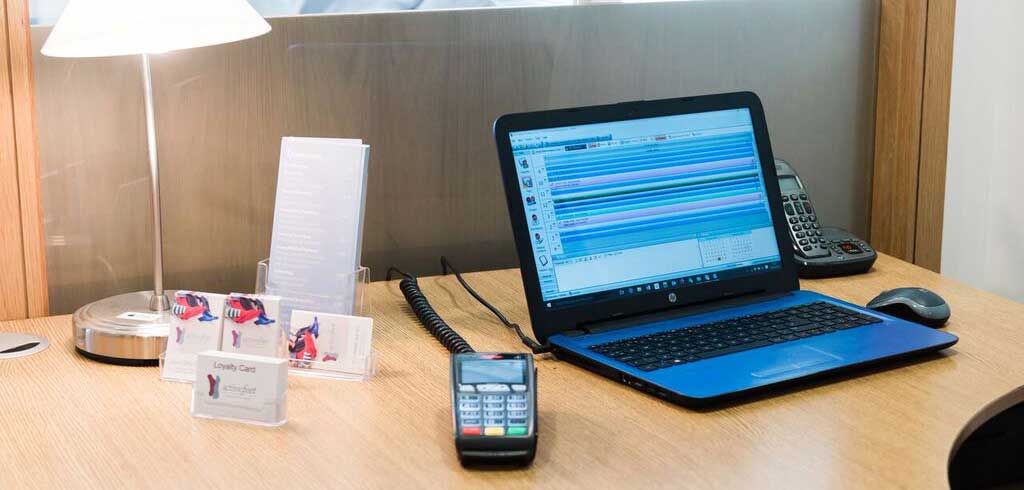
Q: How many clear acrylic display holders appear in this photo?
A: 4